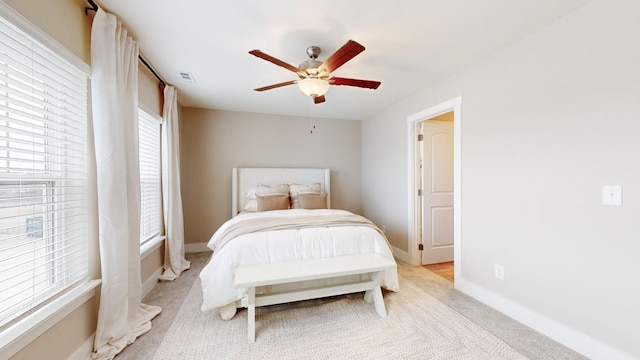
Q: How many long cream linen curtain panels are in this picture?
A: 2